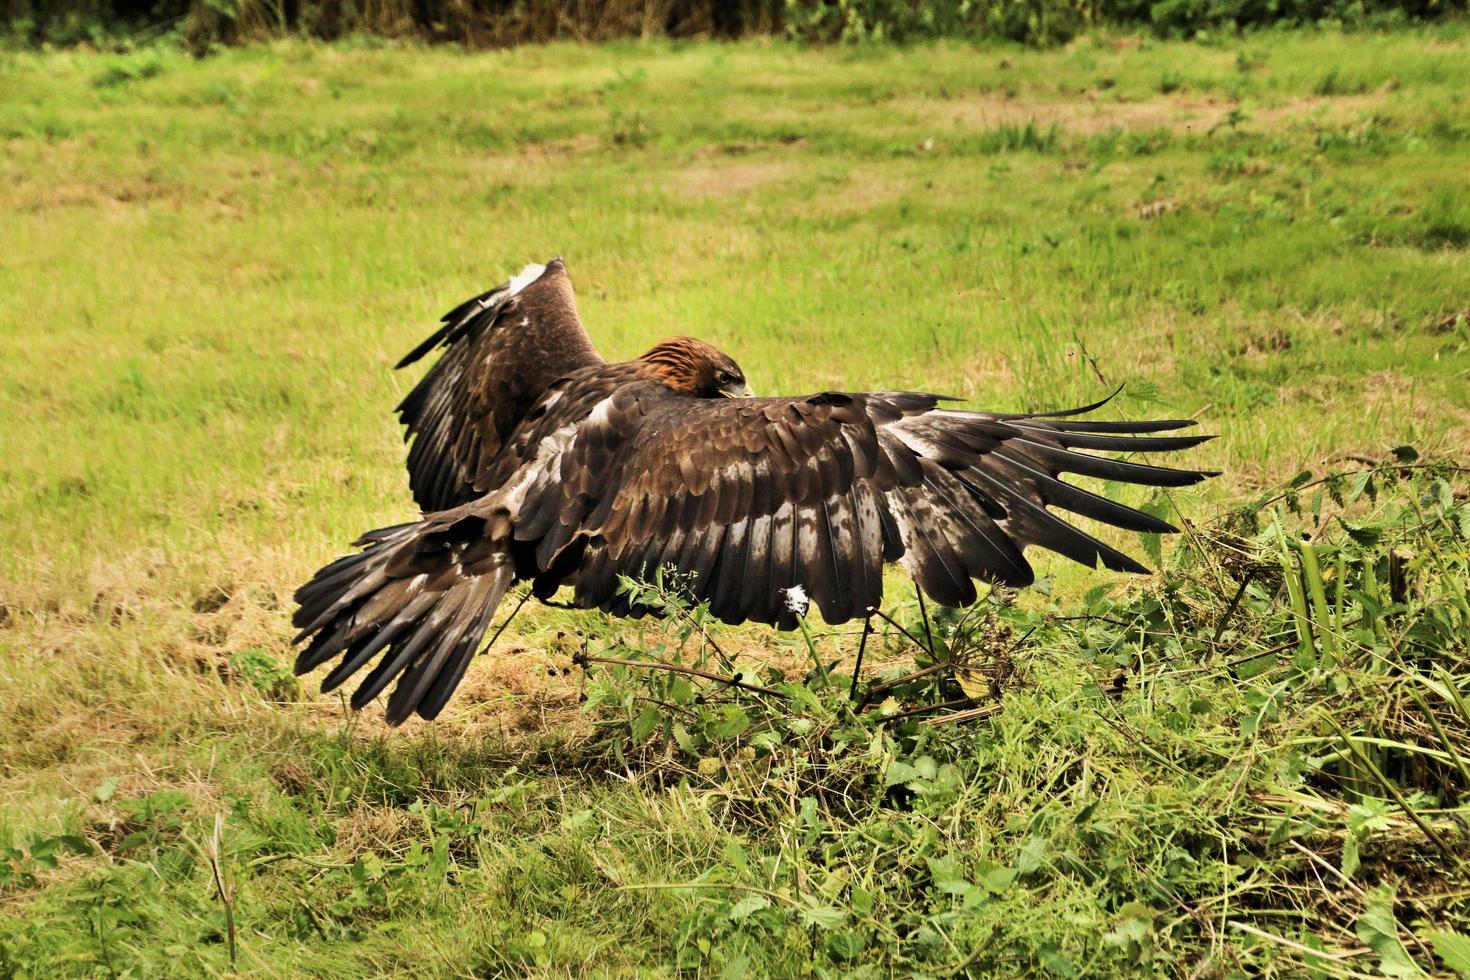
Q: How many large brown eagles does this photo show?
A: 1